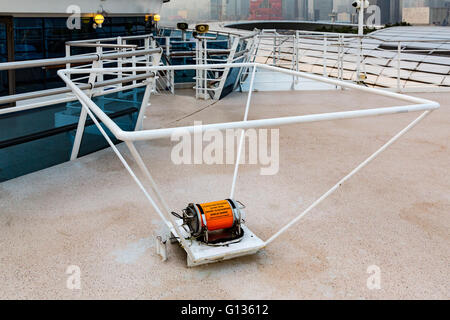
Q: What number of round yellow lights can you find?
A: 2